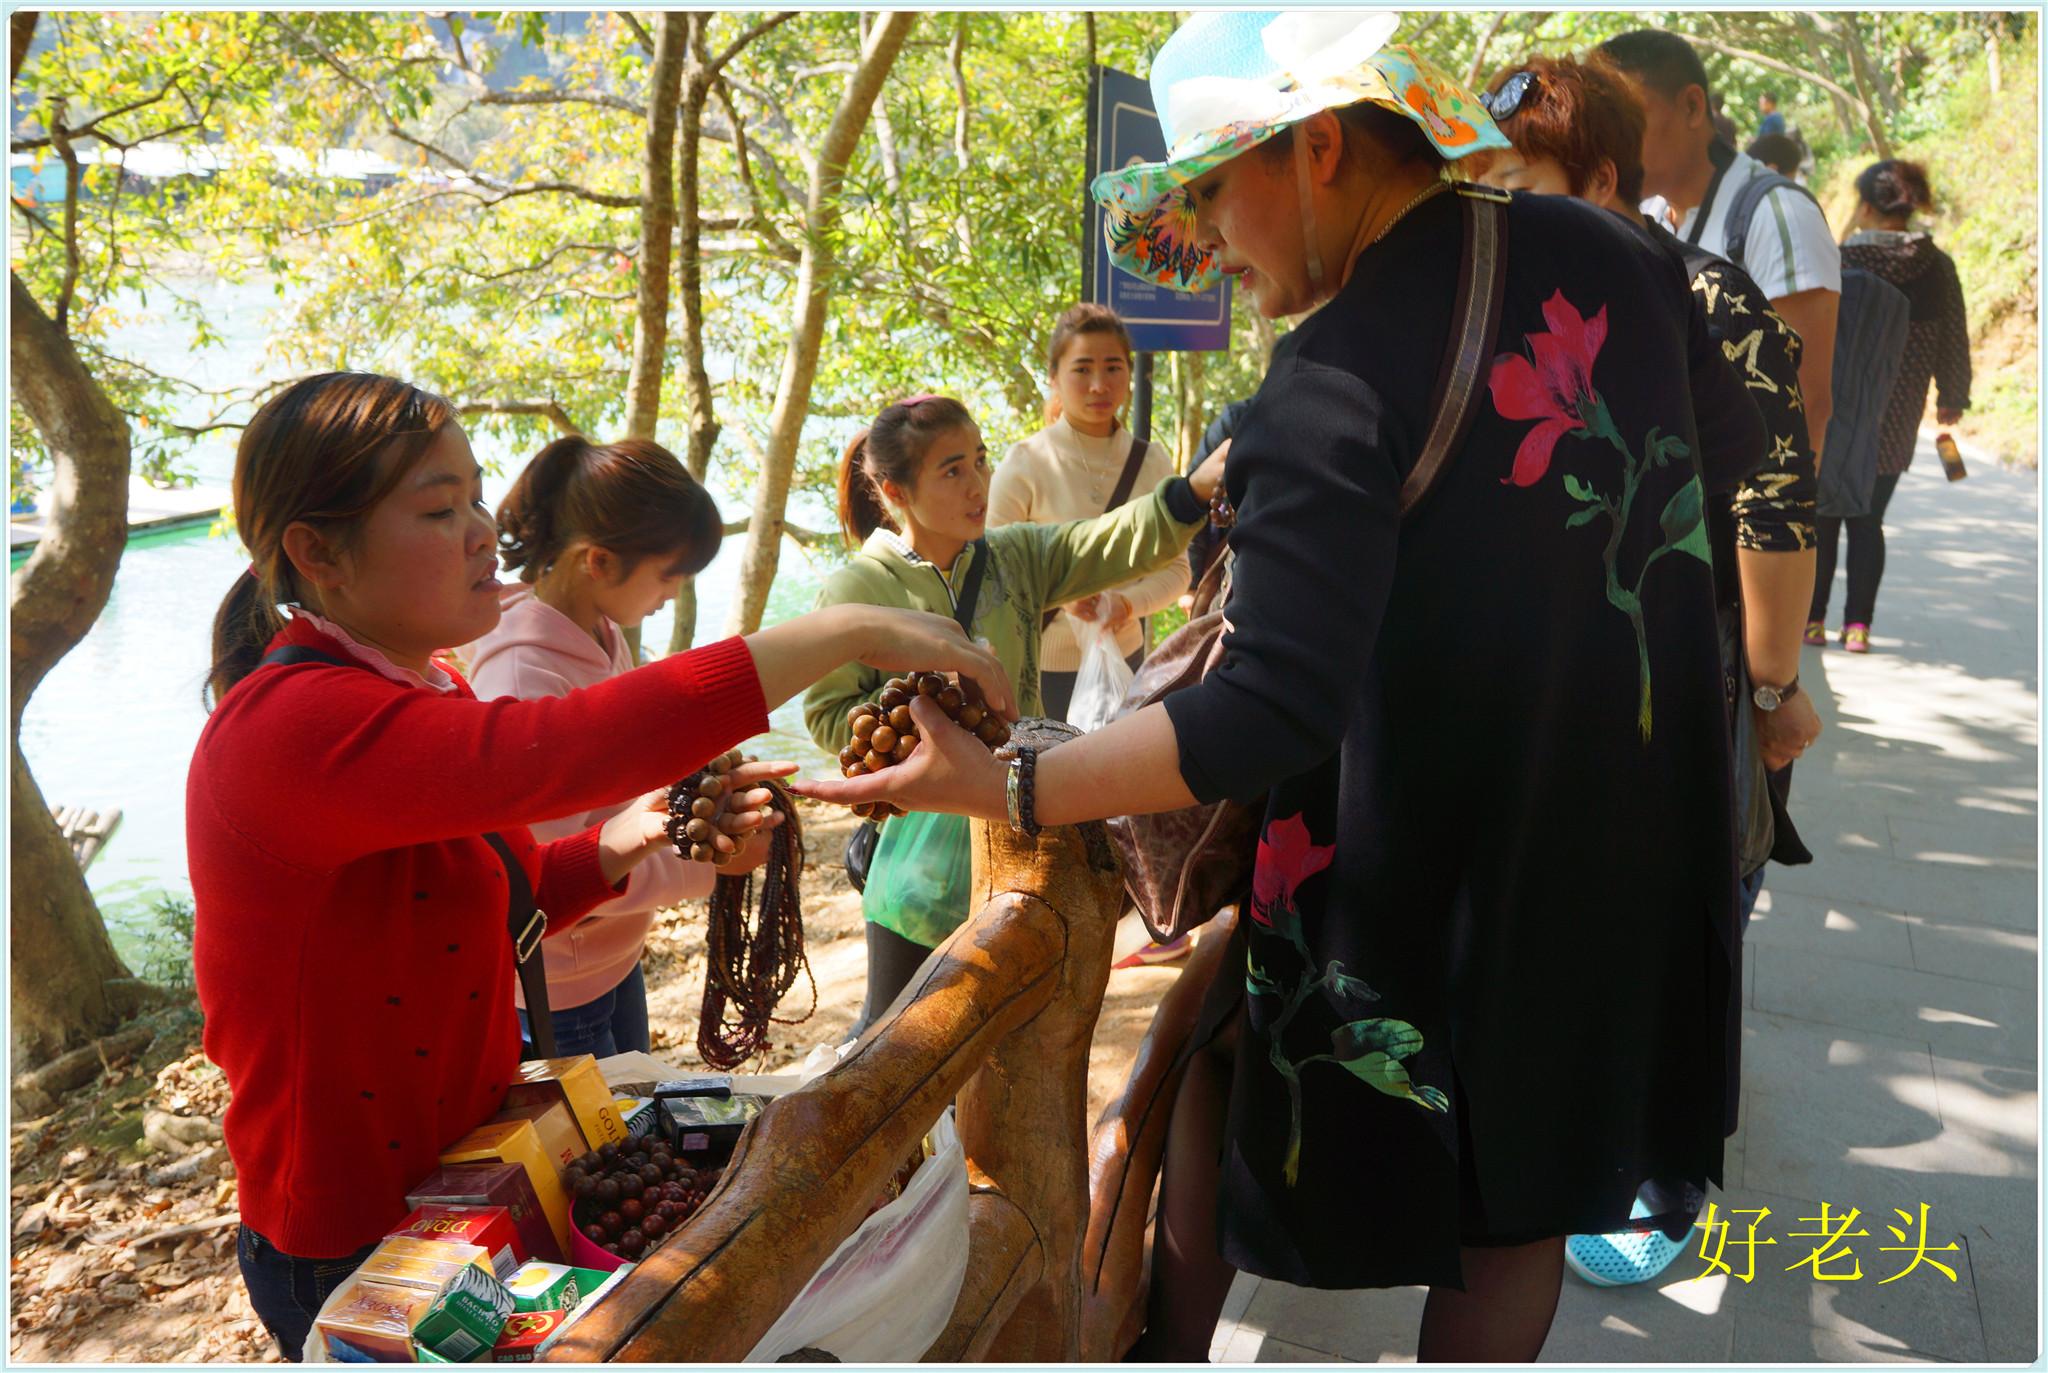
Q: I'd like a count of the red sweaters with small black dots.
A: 1